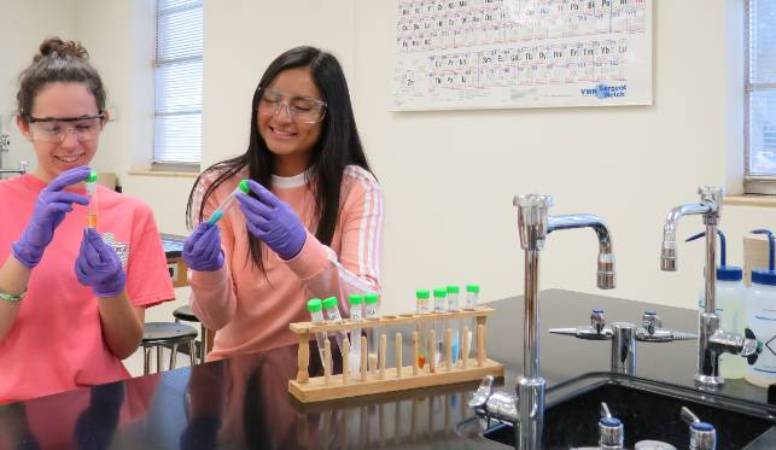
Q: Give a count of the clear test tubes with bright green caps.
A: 10